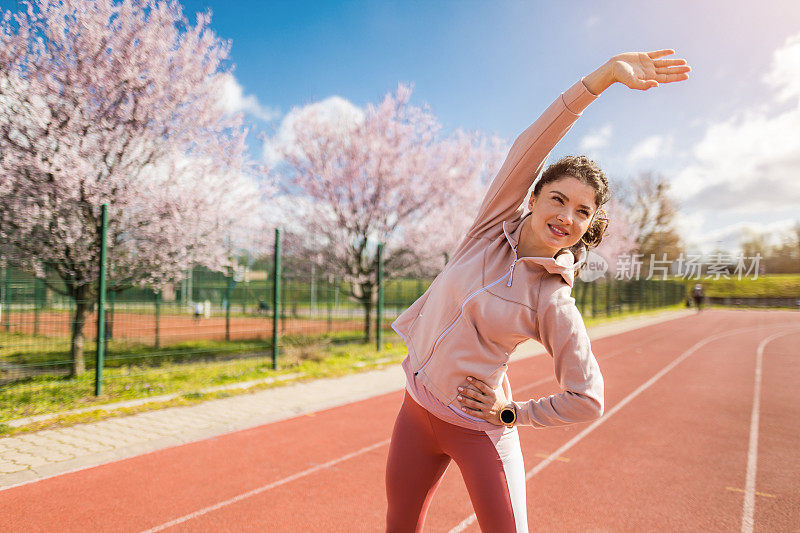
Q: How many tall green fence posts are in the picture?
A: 3